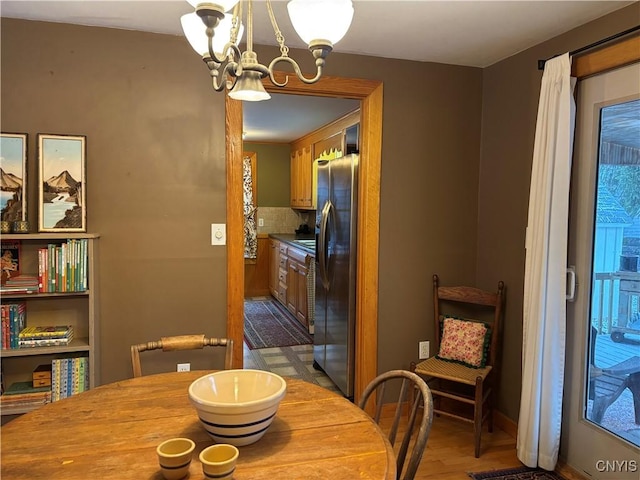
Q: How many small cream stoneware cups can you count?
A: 2